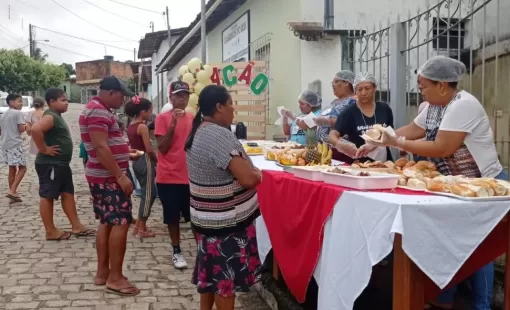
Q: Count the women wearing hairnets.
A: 4